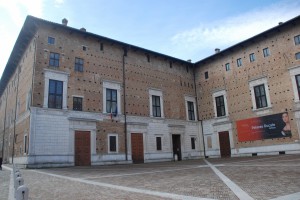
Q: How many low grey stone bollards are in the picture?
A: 4